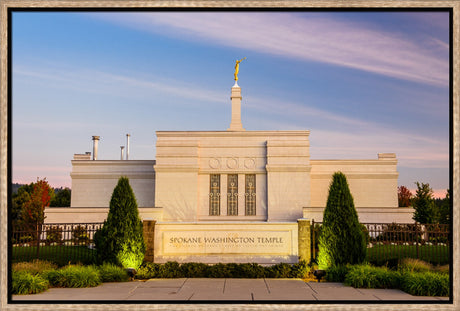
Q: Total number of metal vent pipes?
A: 3